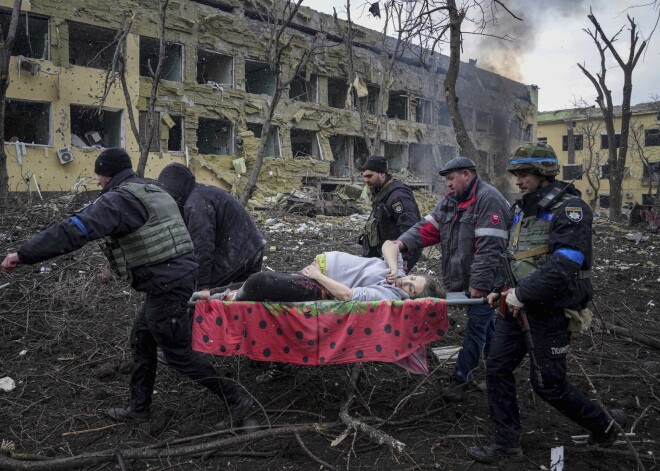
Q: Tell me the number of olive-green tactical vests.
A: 2